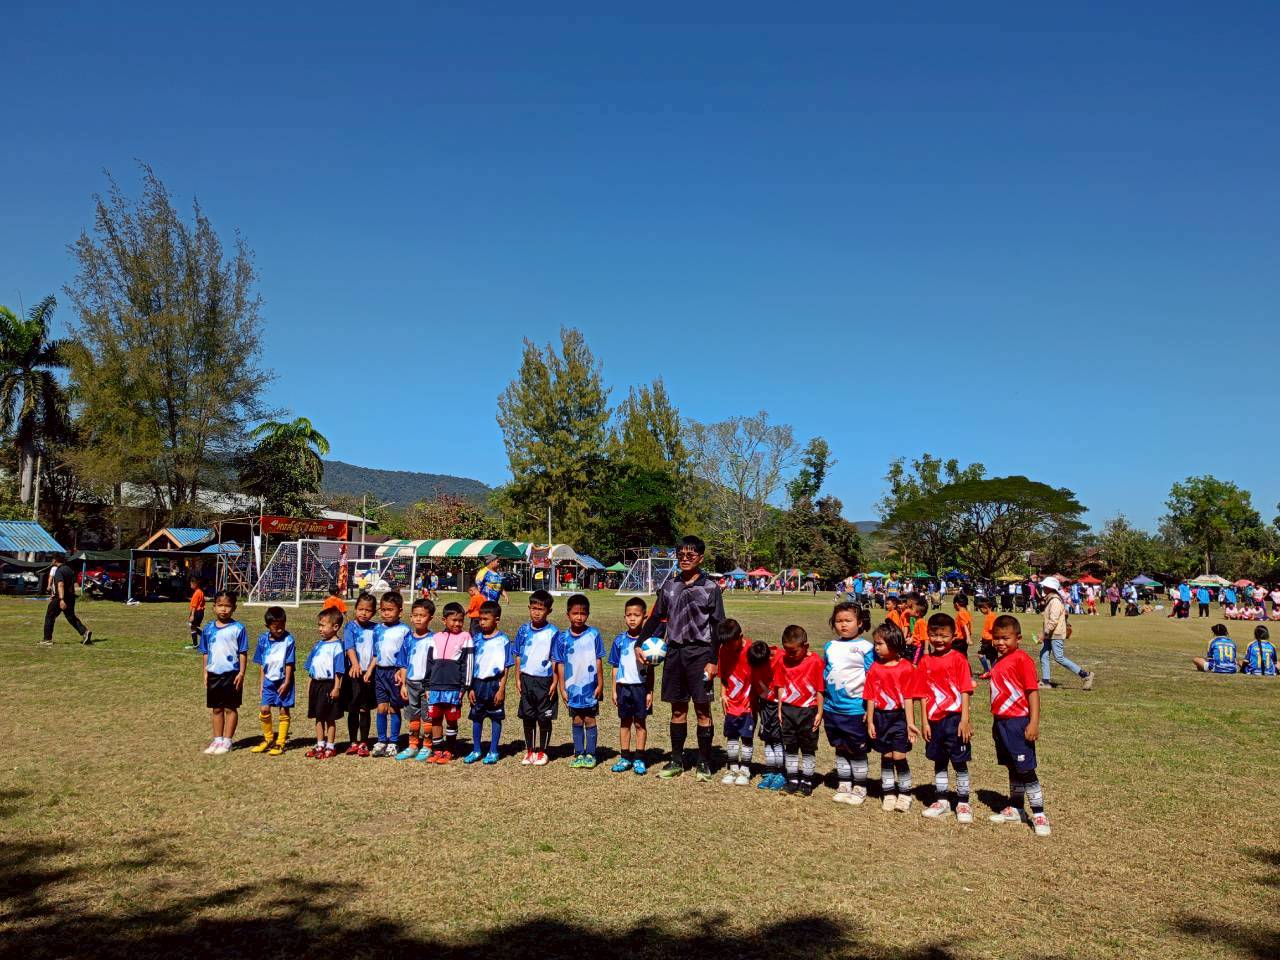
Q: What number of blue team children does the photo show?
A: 11